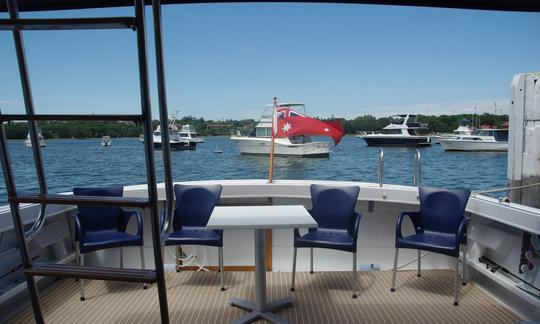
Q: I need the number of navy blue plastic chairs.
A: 4